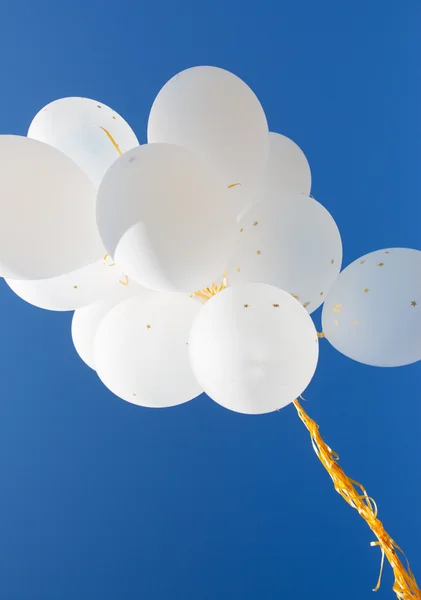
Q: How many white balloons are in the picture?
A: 11